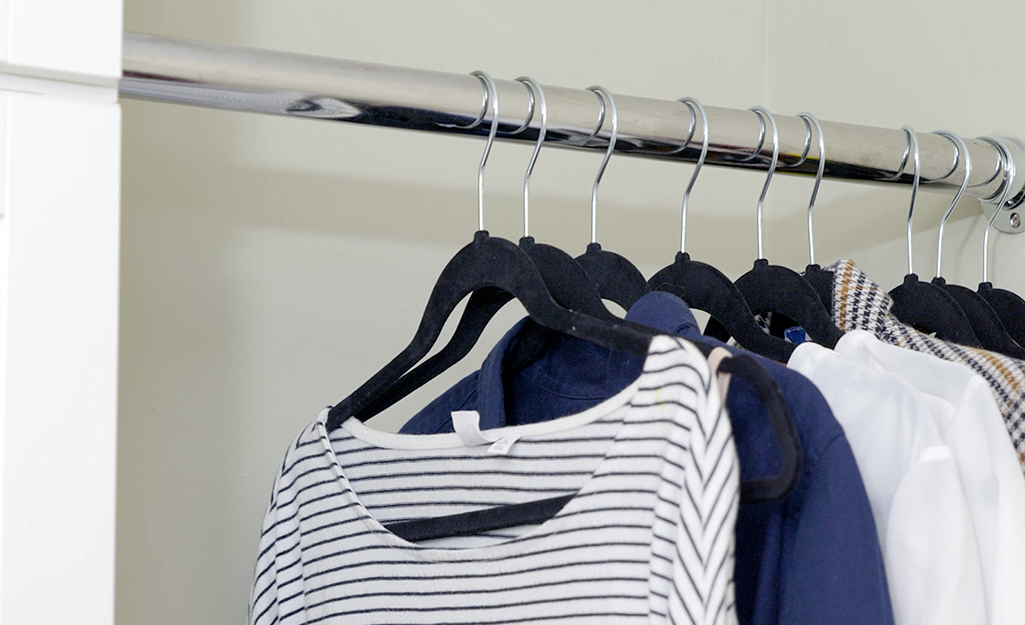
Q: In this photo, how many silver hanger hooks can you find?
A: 9